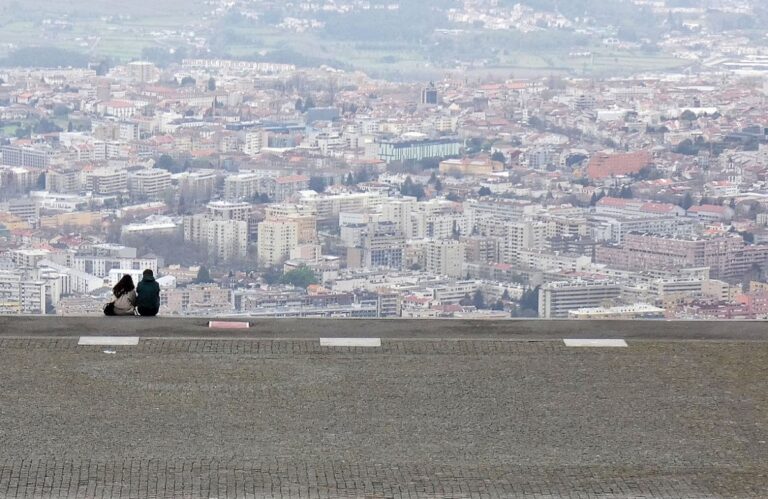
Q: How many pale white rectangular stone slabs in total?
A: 3